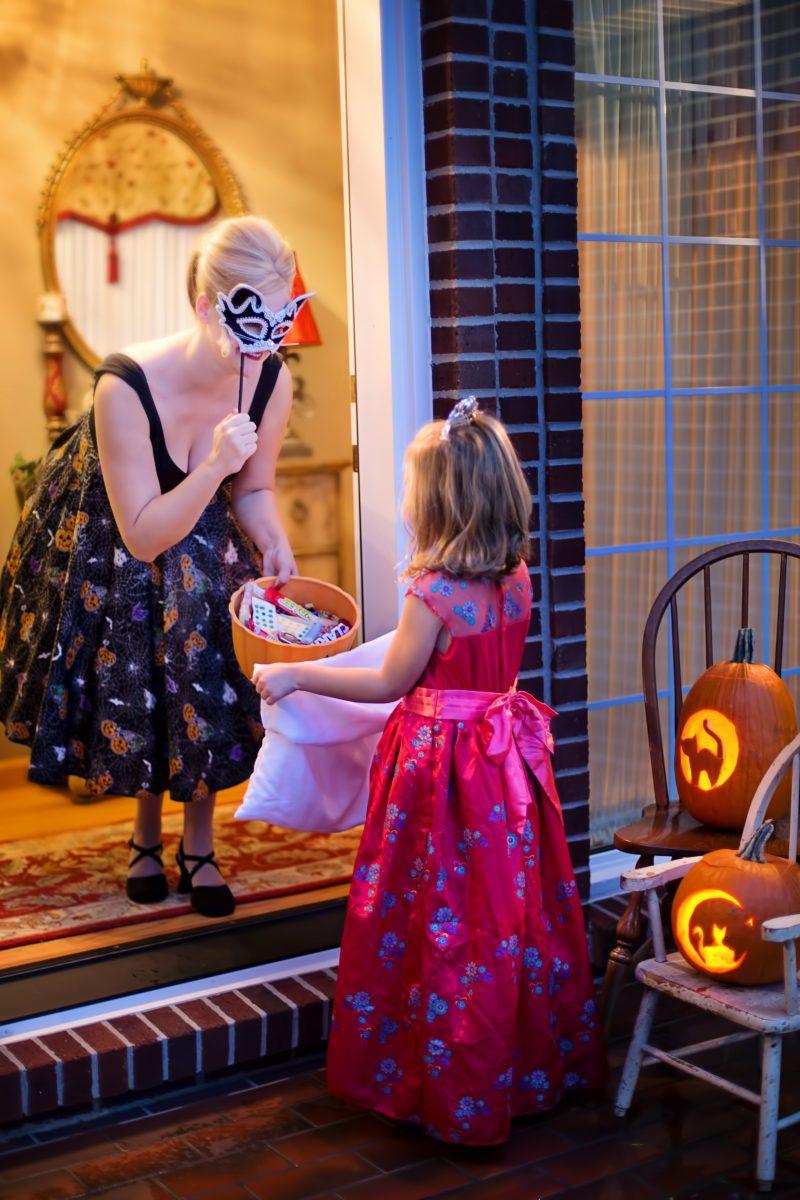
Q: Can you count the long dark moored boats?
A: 0